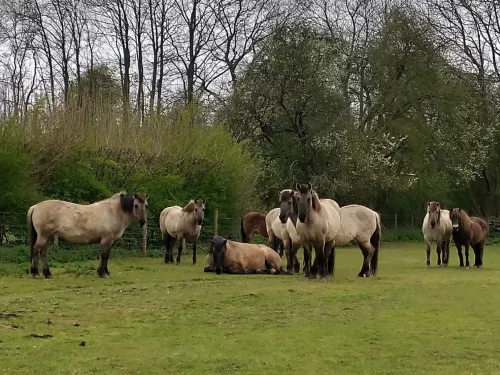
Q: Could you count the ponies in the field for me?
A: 9